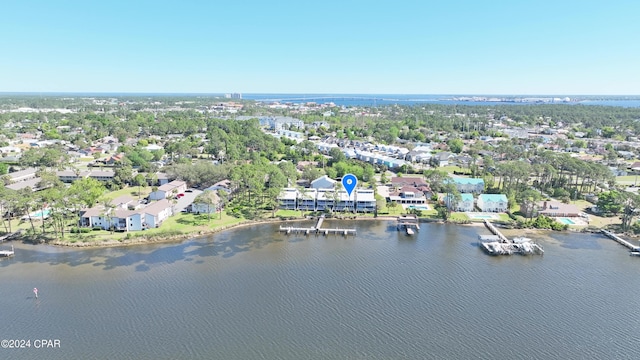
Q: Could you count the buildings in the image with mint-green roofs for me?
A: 3